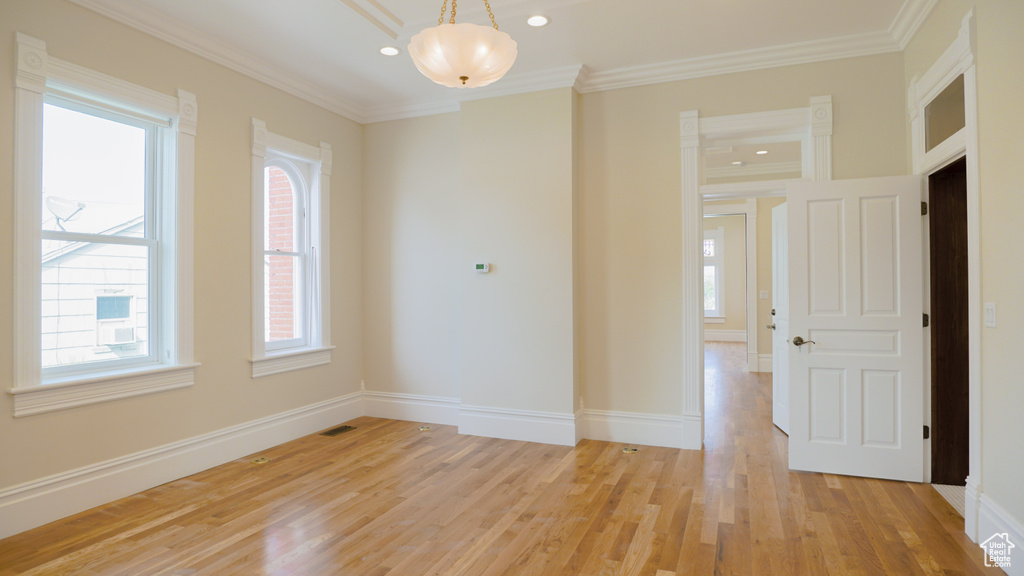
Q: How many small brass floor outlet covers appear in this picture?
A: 3